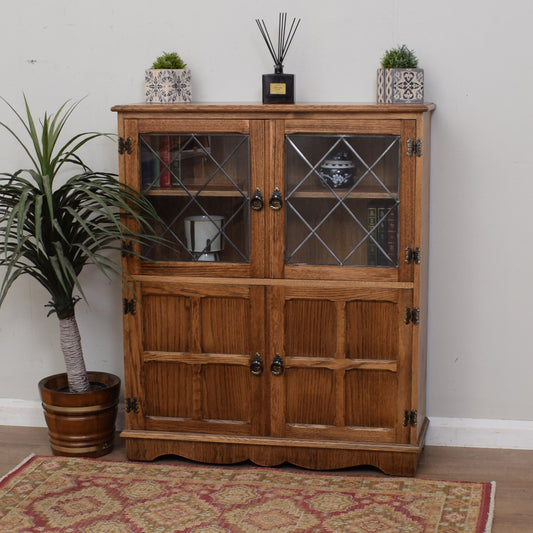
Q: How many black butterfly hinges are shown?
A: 8